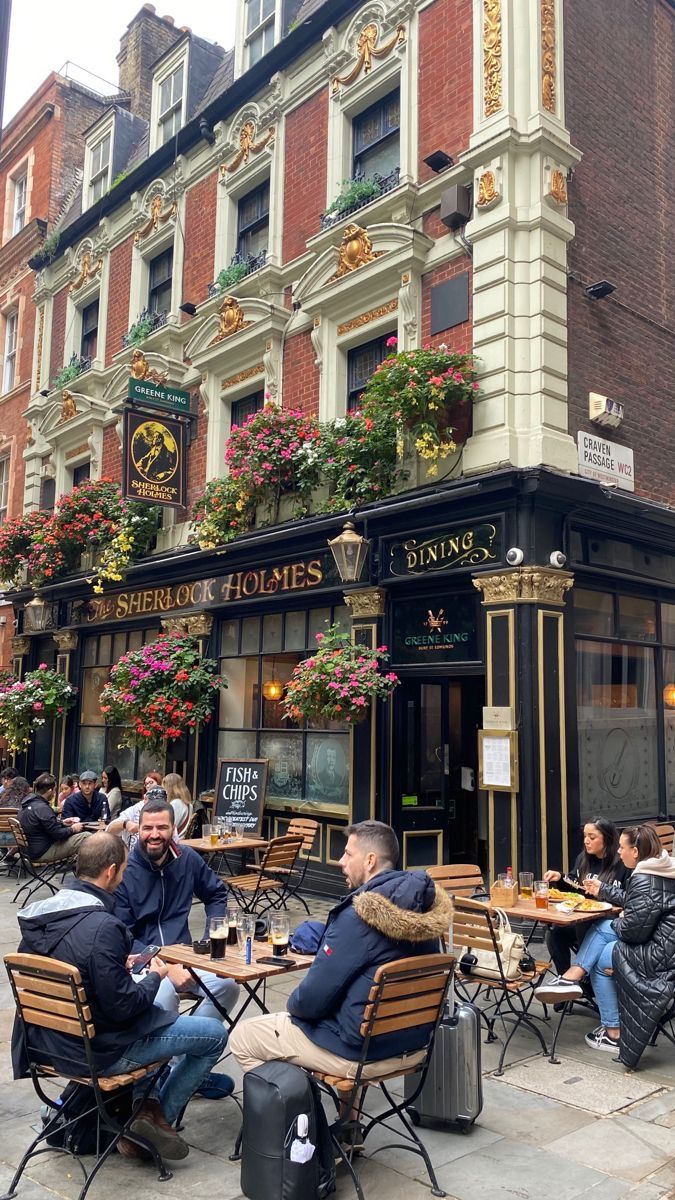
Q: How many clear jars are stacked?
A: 0